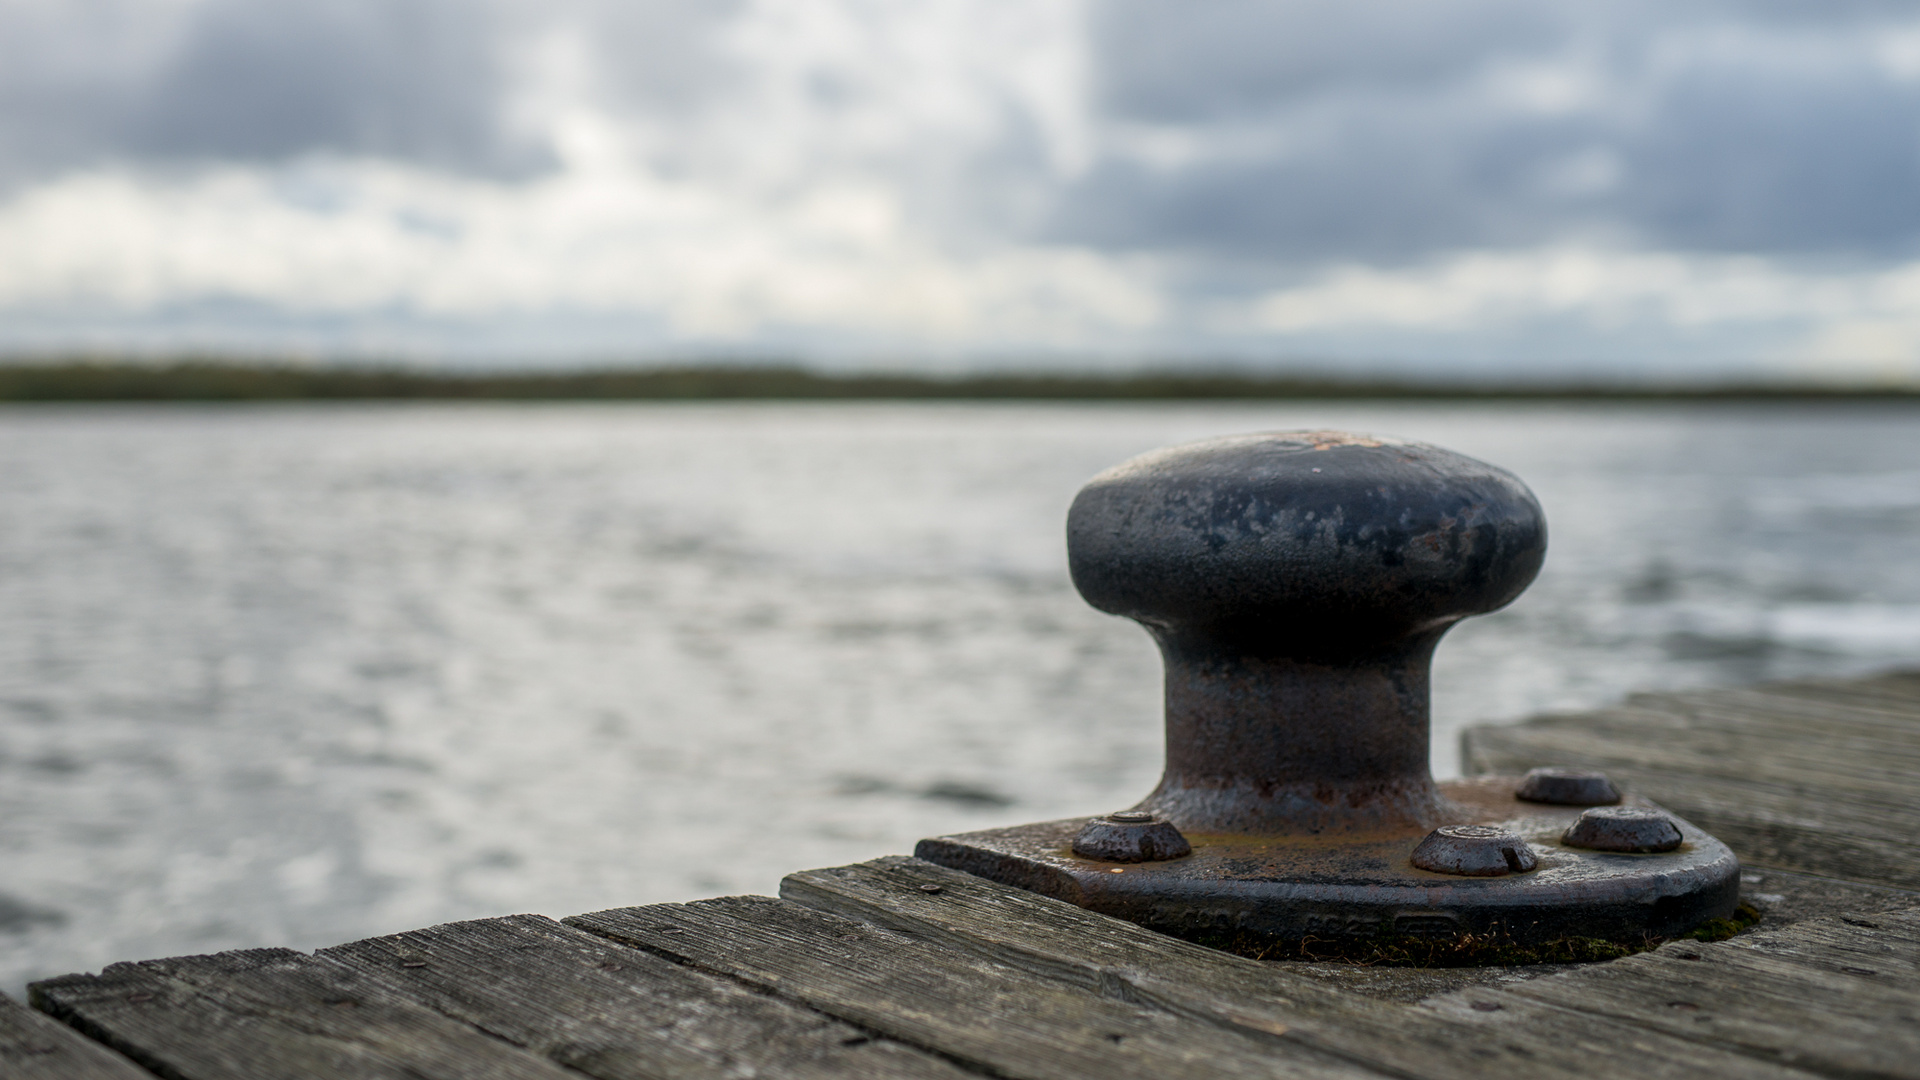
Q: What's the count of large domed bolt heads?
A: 4